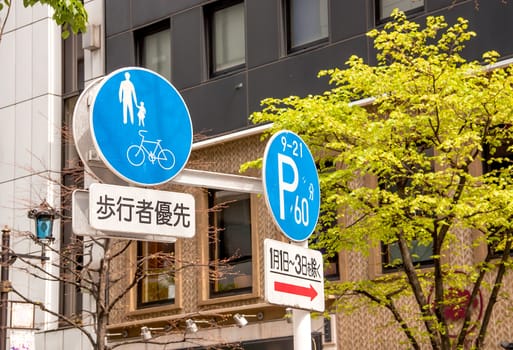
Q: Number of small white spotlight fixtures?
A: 3